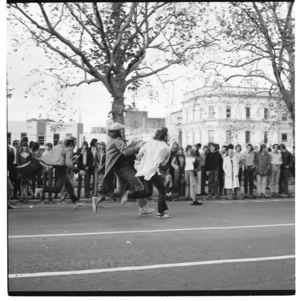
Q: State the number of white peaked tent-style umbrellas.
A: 0